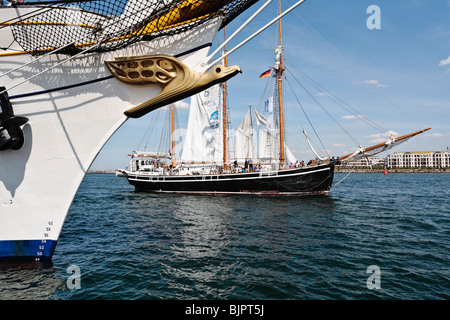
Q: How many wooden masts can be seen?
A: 3